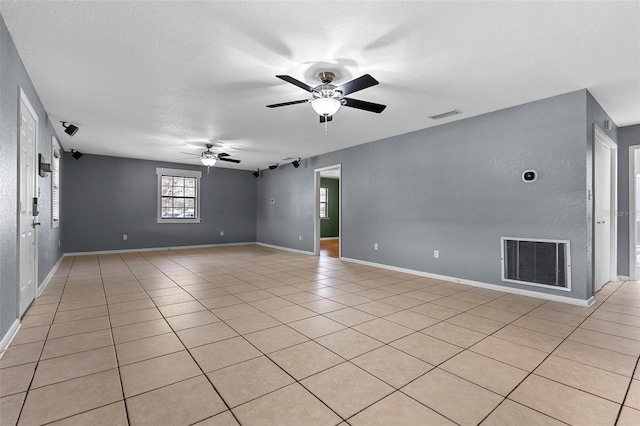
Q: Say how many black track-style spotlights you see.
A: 5